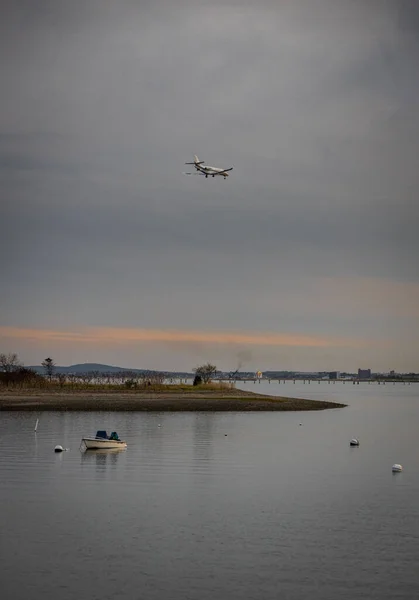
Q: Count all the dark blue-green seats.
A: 2